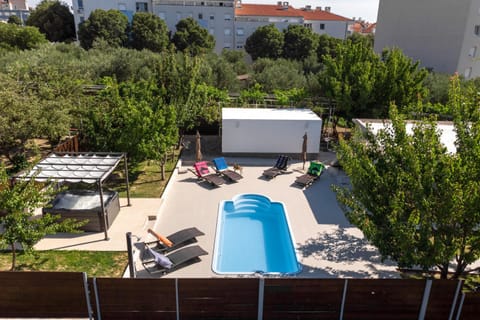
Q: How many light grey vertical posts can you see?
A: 8